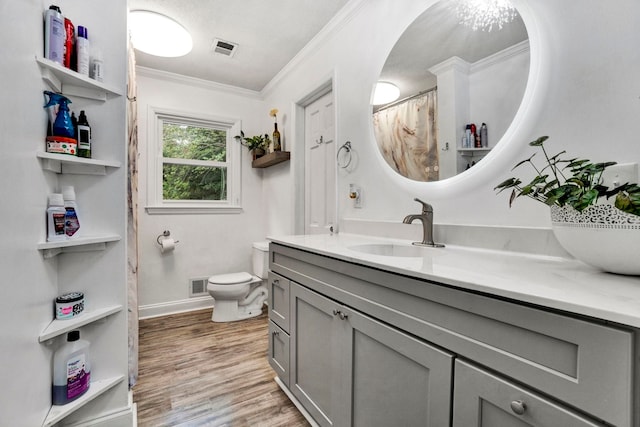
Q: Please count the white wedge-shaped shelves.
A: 5